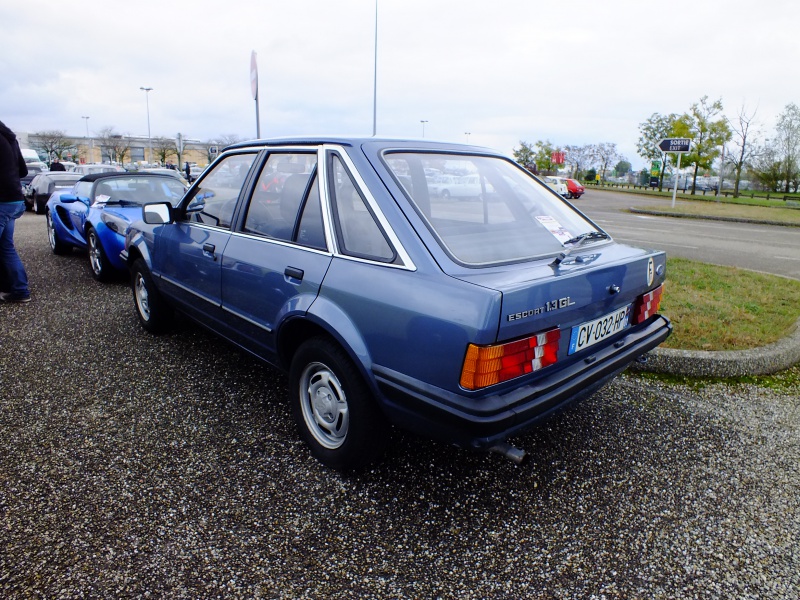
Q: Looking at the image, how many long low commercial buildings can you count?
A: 1